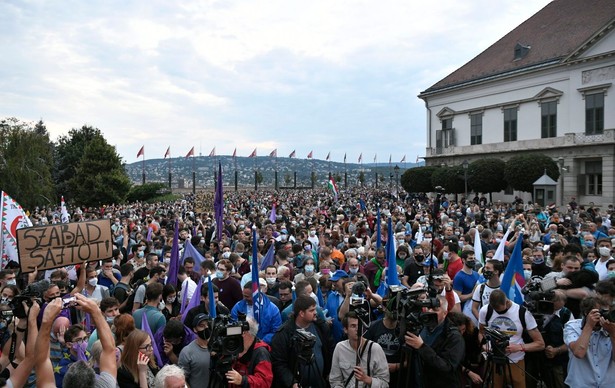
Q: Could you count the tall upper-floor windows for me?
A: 5